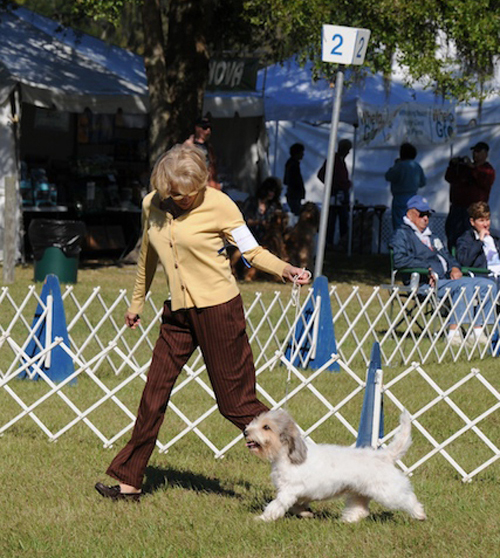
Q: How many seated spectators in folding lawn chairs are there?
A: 2